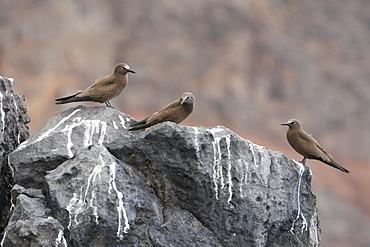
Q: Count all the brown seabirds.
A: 3